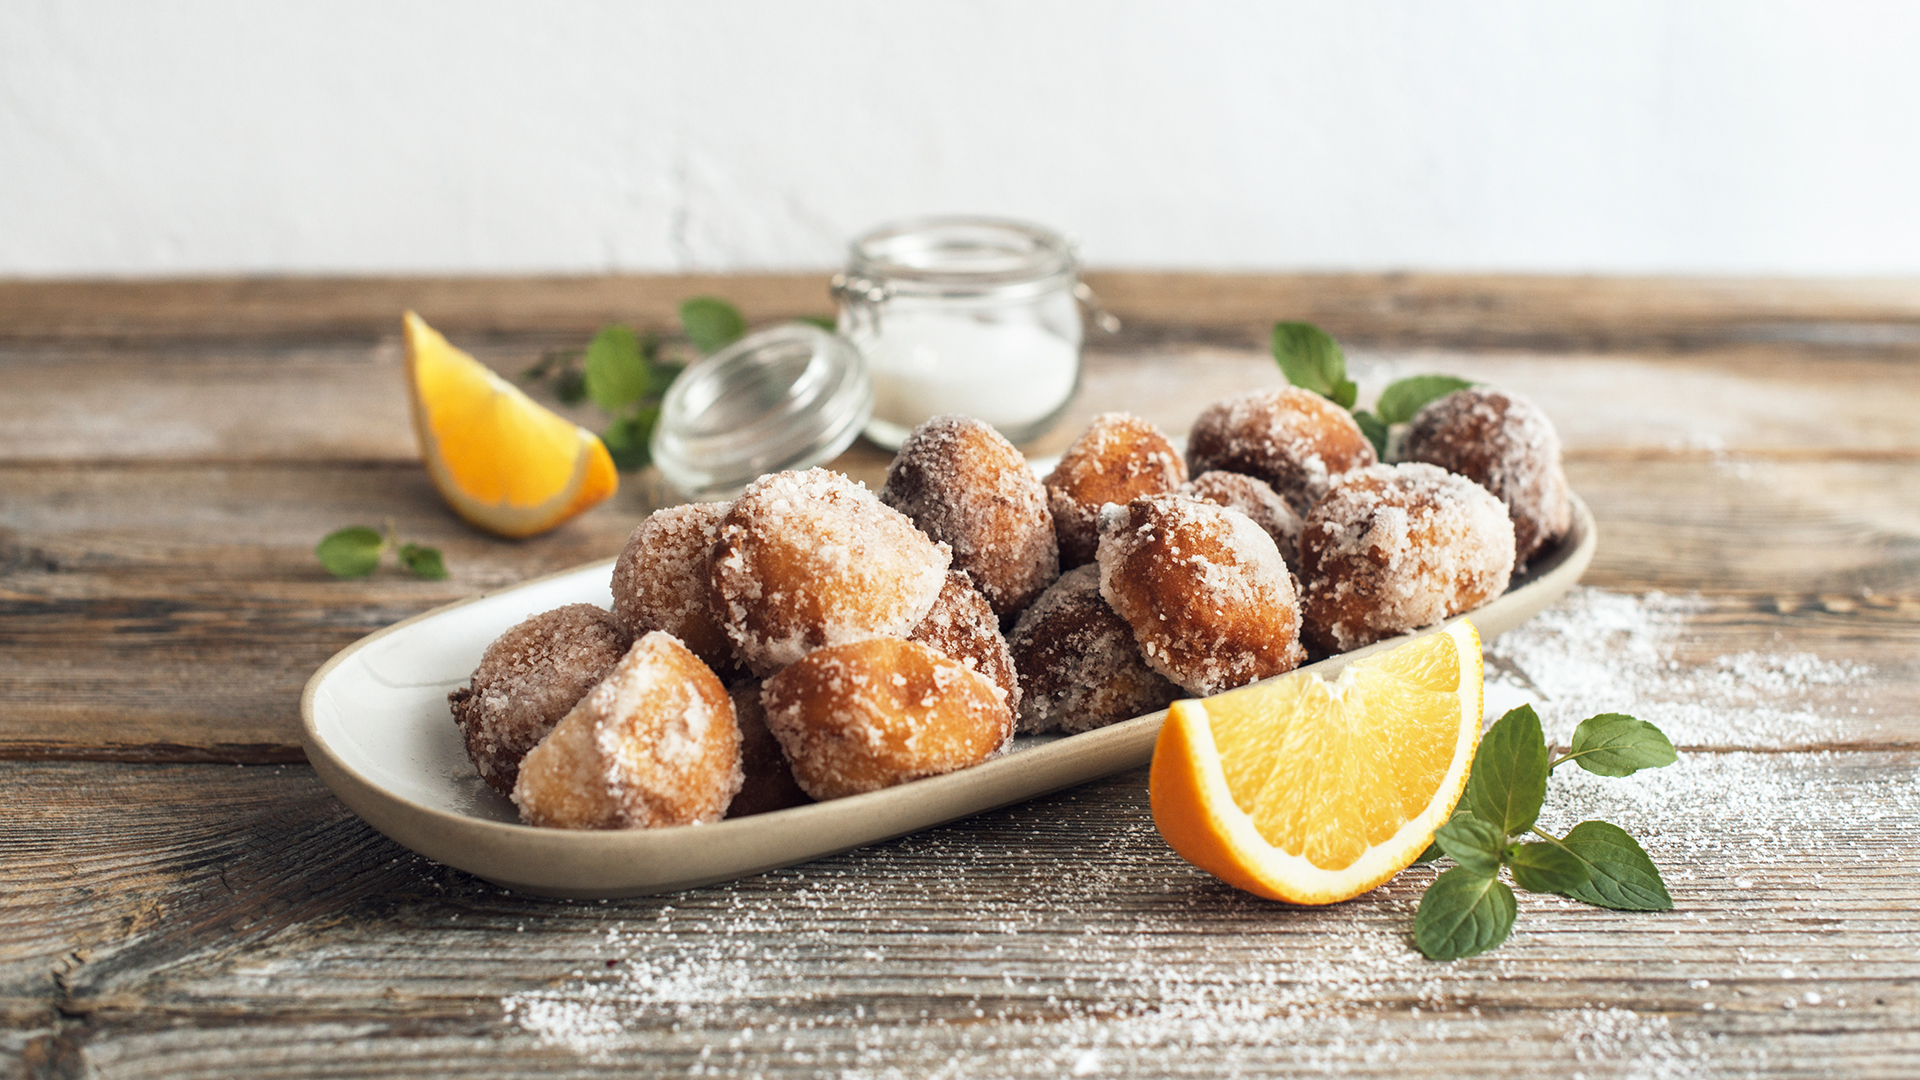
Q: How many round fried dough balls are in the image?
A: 15